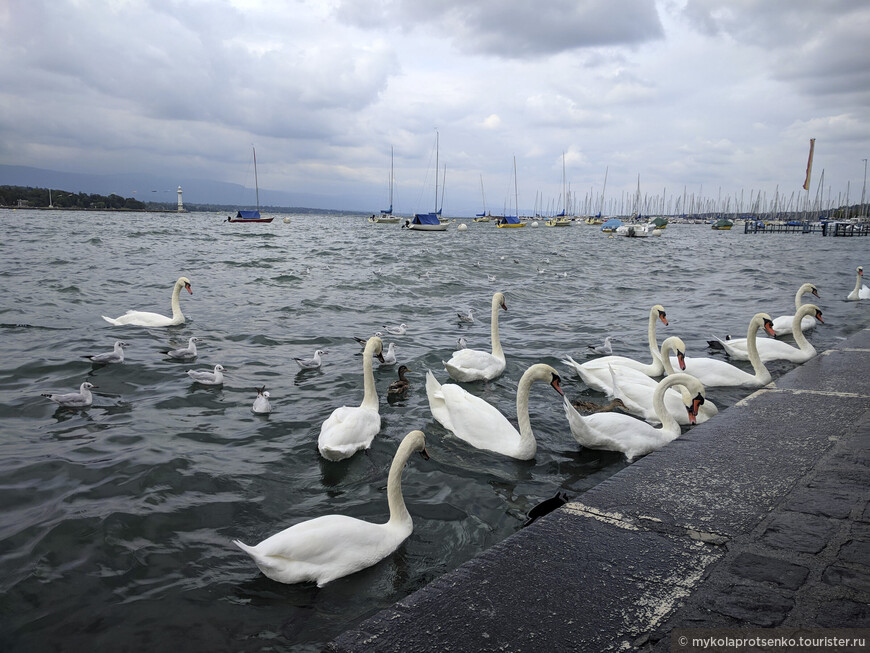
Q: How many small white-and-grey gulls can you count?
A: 12